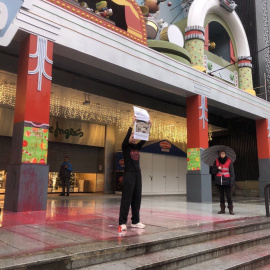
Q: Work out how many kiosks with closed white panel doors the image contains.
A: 1